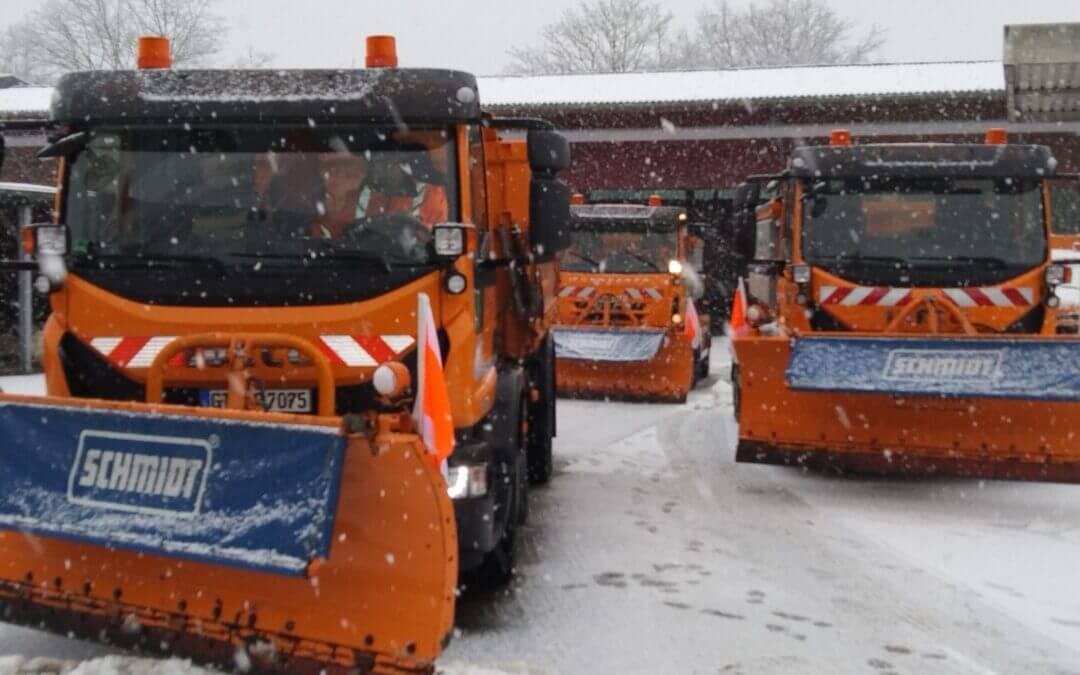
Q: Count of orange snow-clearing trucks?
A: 3